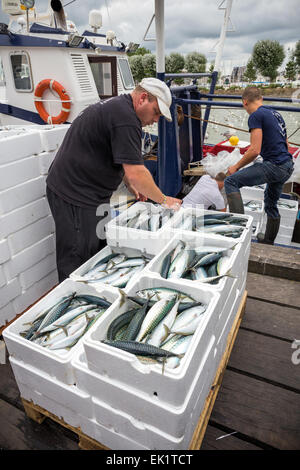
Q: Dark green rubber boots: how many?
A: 2